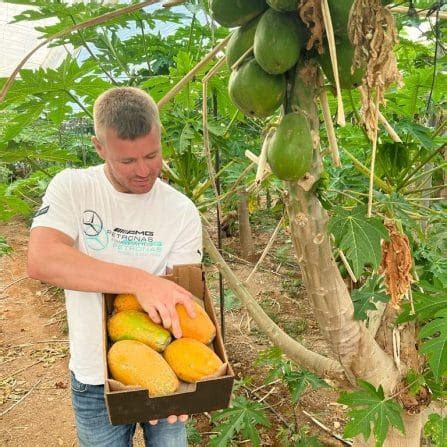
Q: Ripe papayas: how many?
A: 5